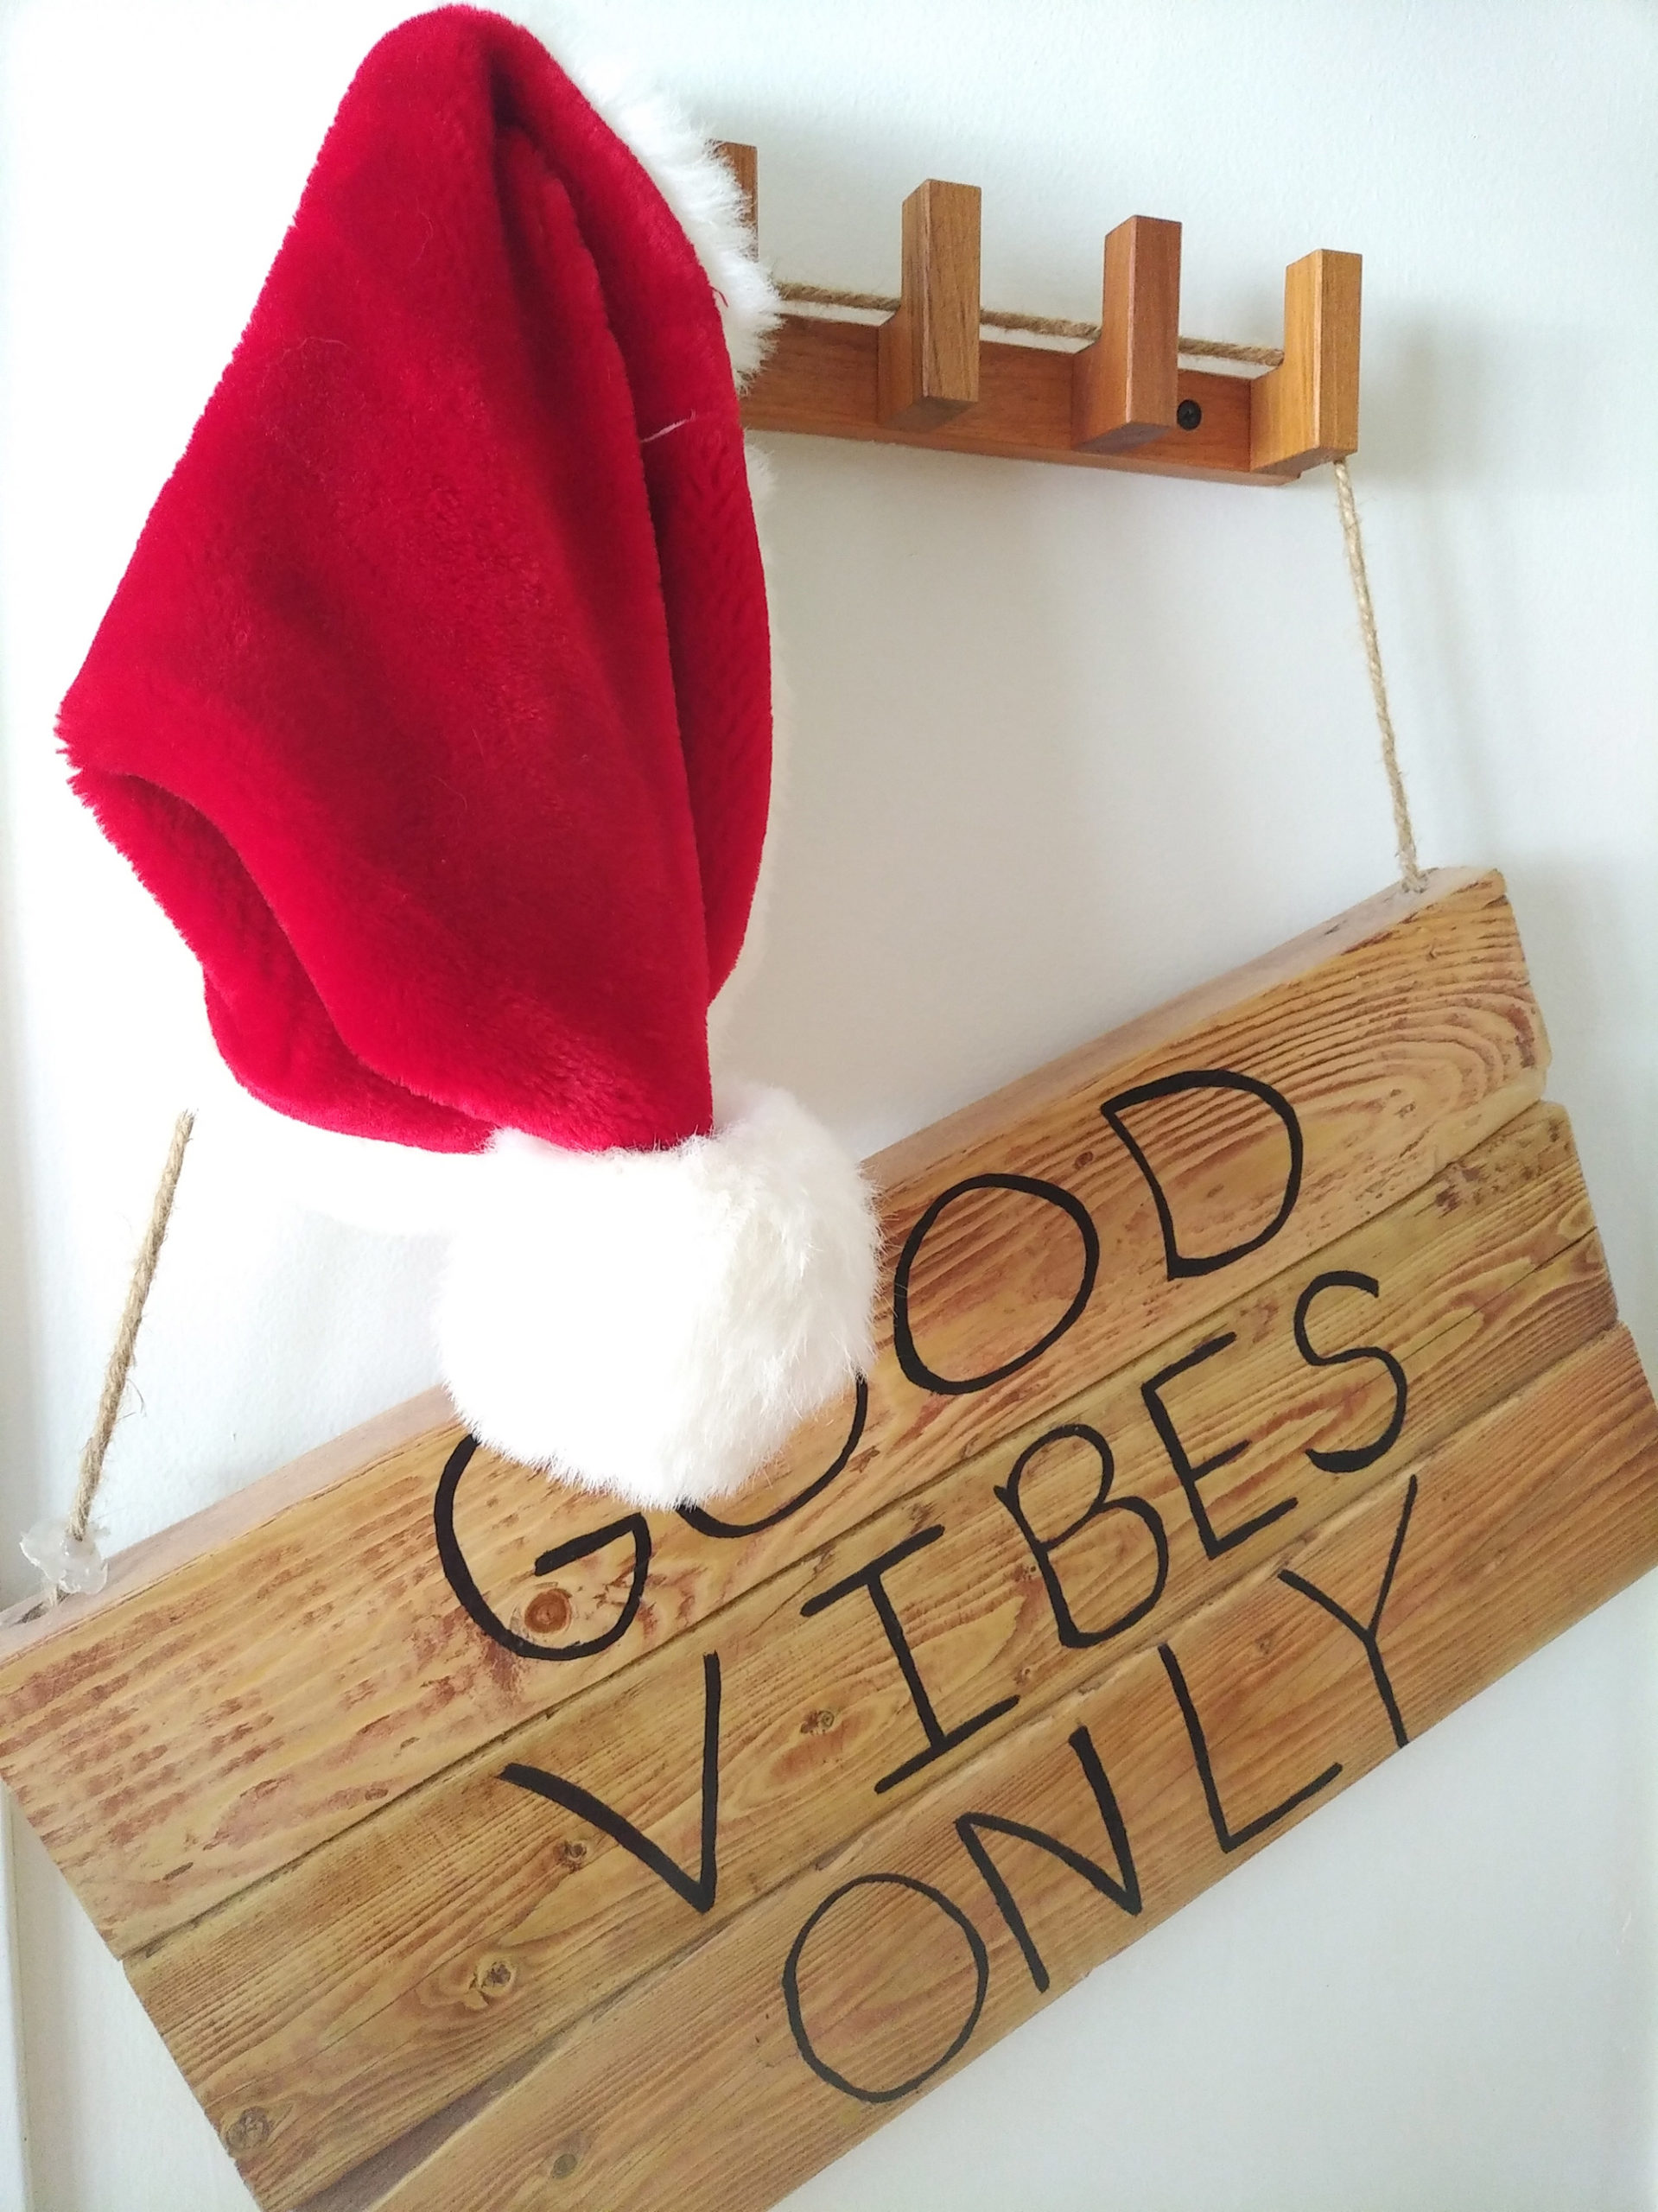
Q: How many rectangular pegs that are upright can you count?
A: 4